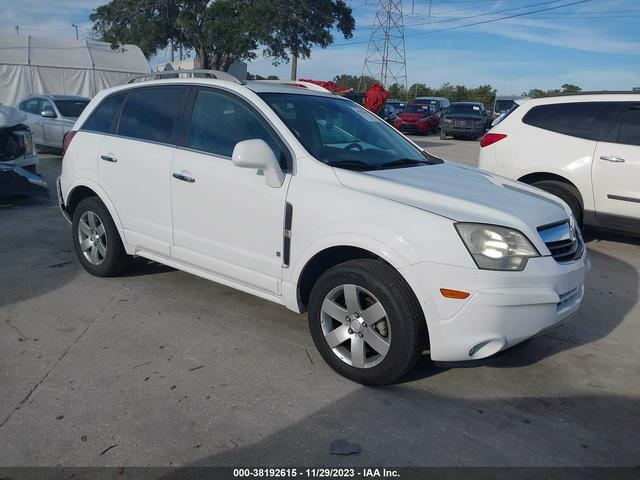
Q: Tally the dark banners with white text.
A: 1